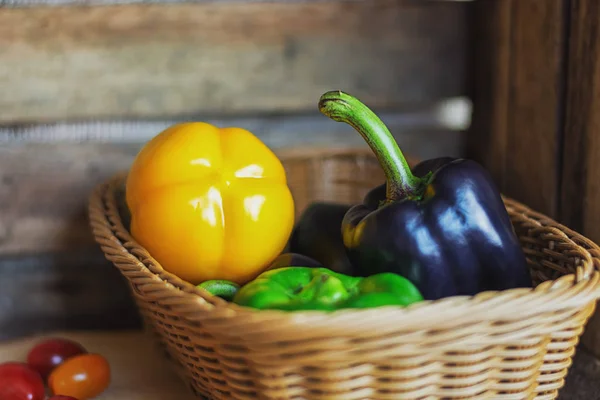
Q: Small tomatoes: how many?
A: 4